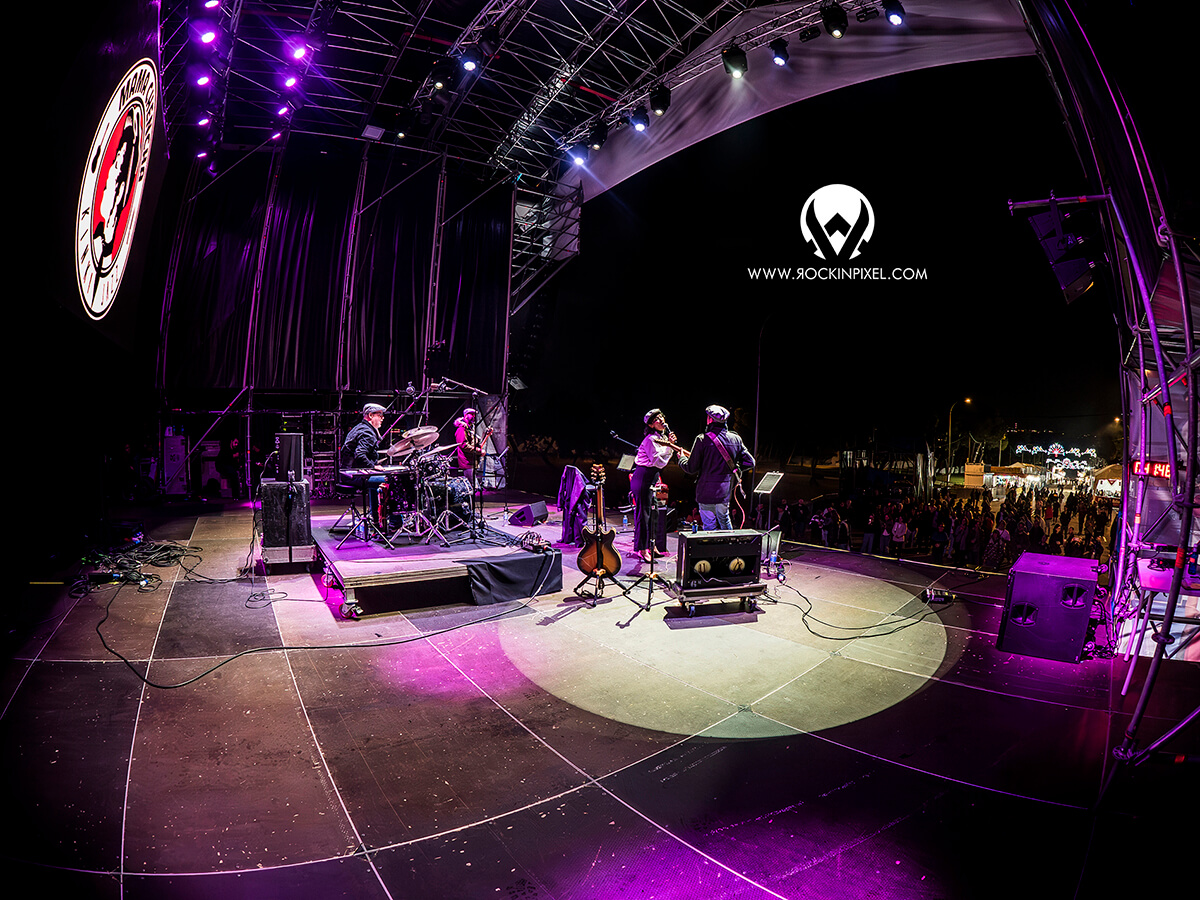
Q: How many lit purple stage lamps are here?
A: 9